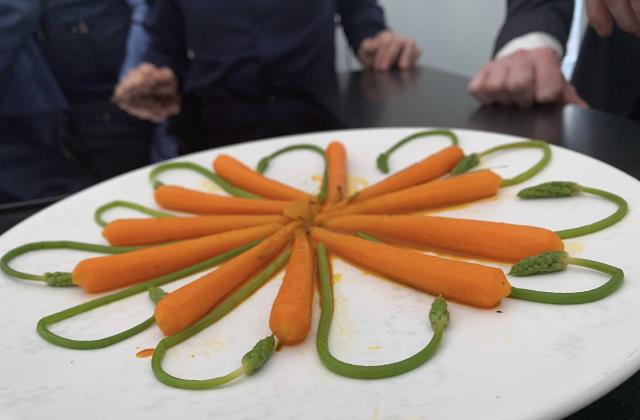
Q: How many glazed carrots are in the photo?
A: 11